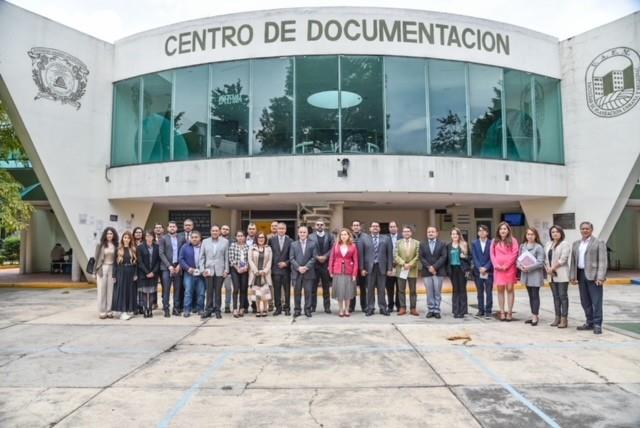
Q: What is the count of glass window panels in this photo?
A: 12